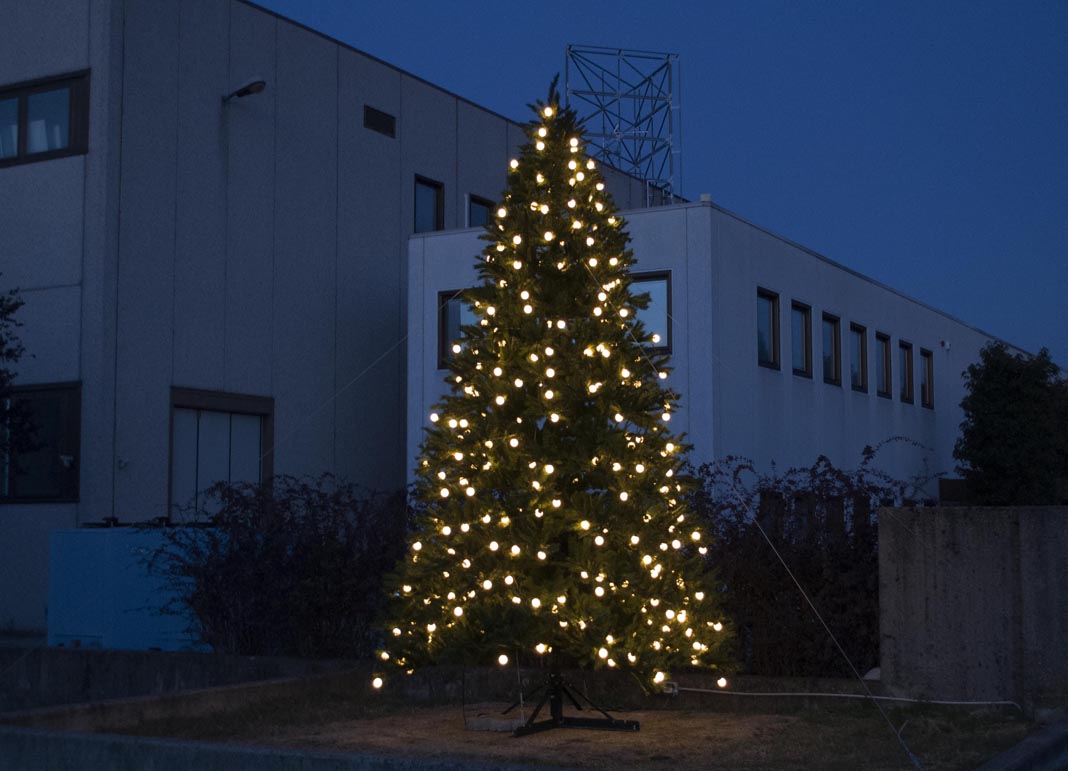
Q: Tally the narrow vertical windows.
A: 7